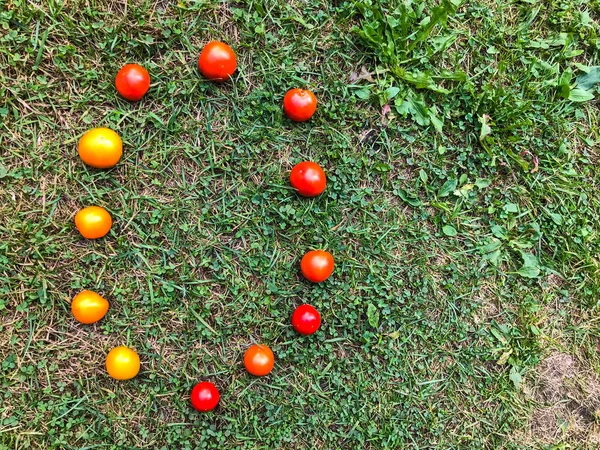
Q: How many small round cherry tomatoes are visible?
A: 12